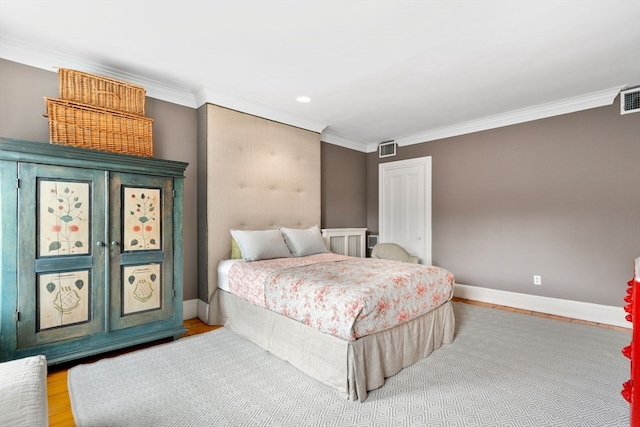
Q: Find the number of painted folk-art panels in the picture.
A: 4